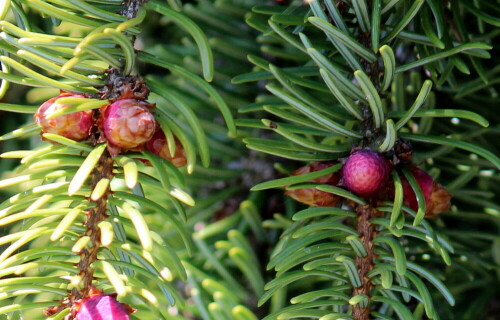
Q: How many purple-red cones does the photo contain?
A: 7